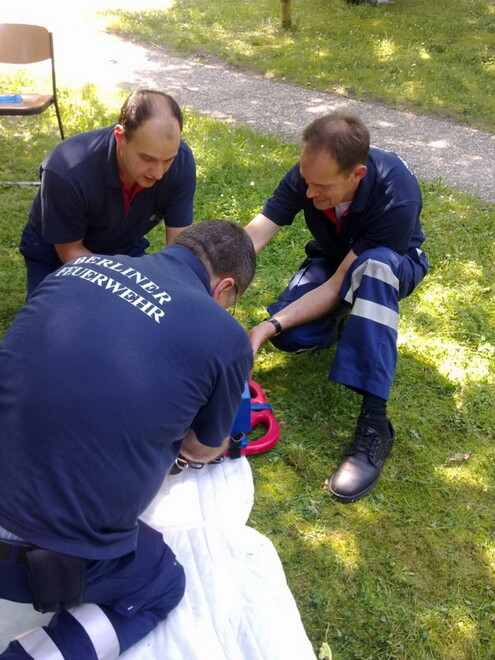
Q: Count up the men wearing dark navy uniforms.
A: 3